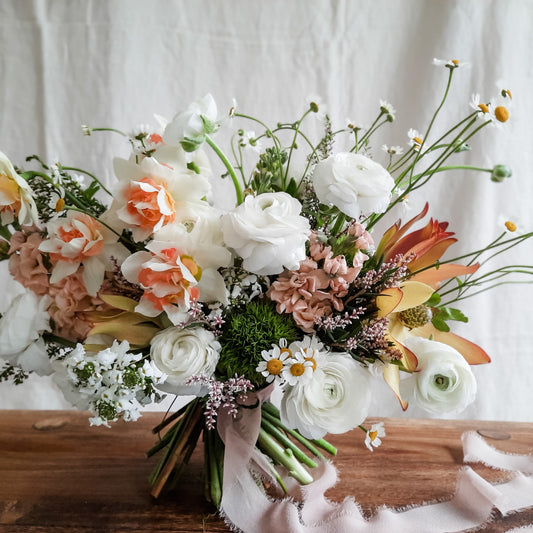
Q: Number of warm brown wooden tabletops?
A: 1